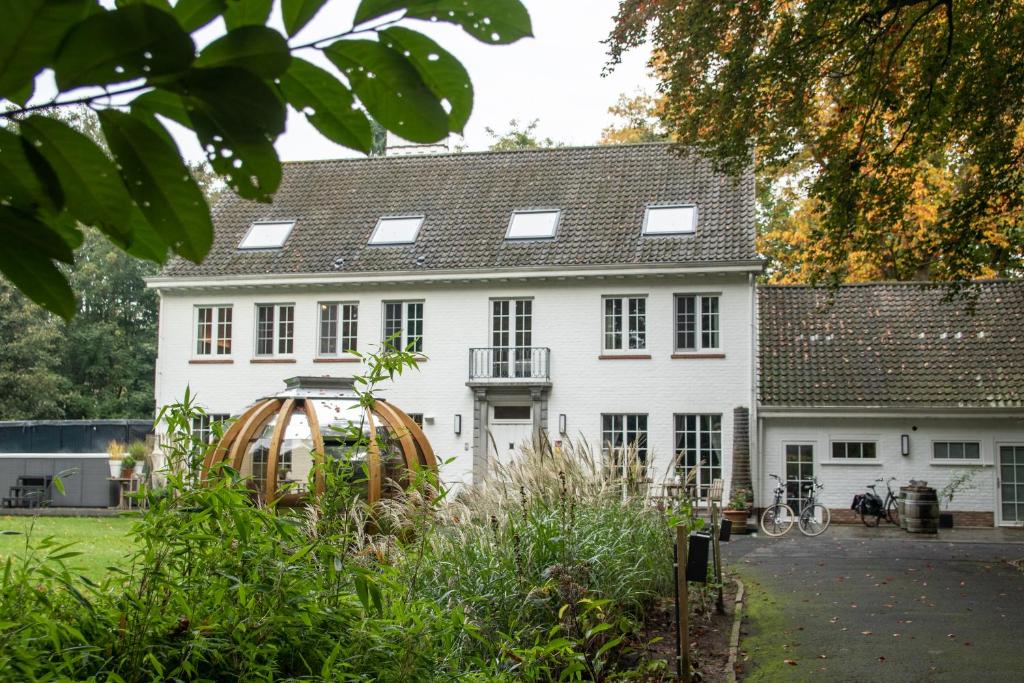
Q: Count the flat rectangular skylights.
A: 4